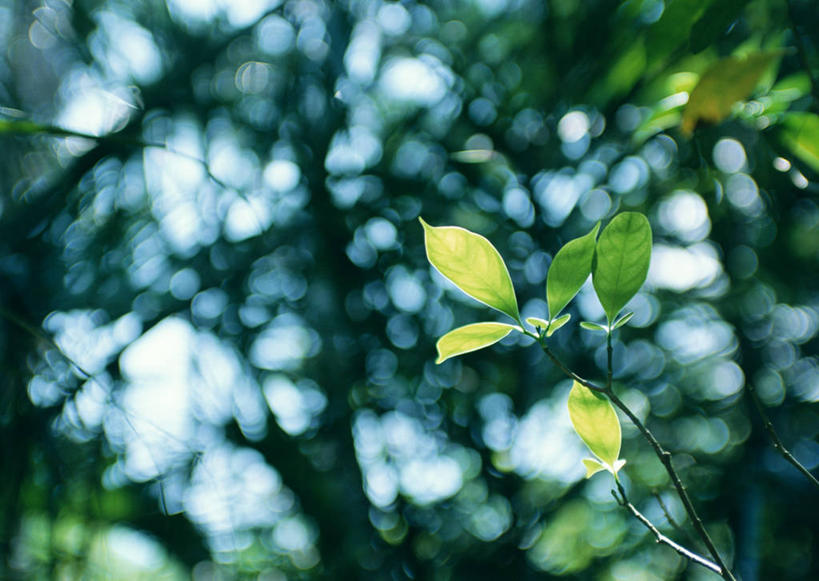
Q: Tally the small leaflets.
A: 6